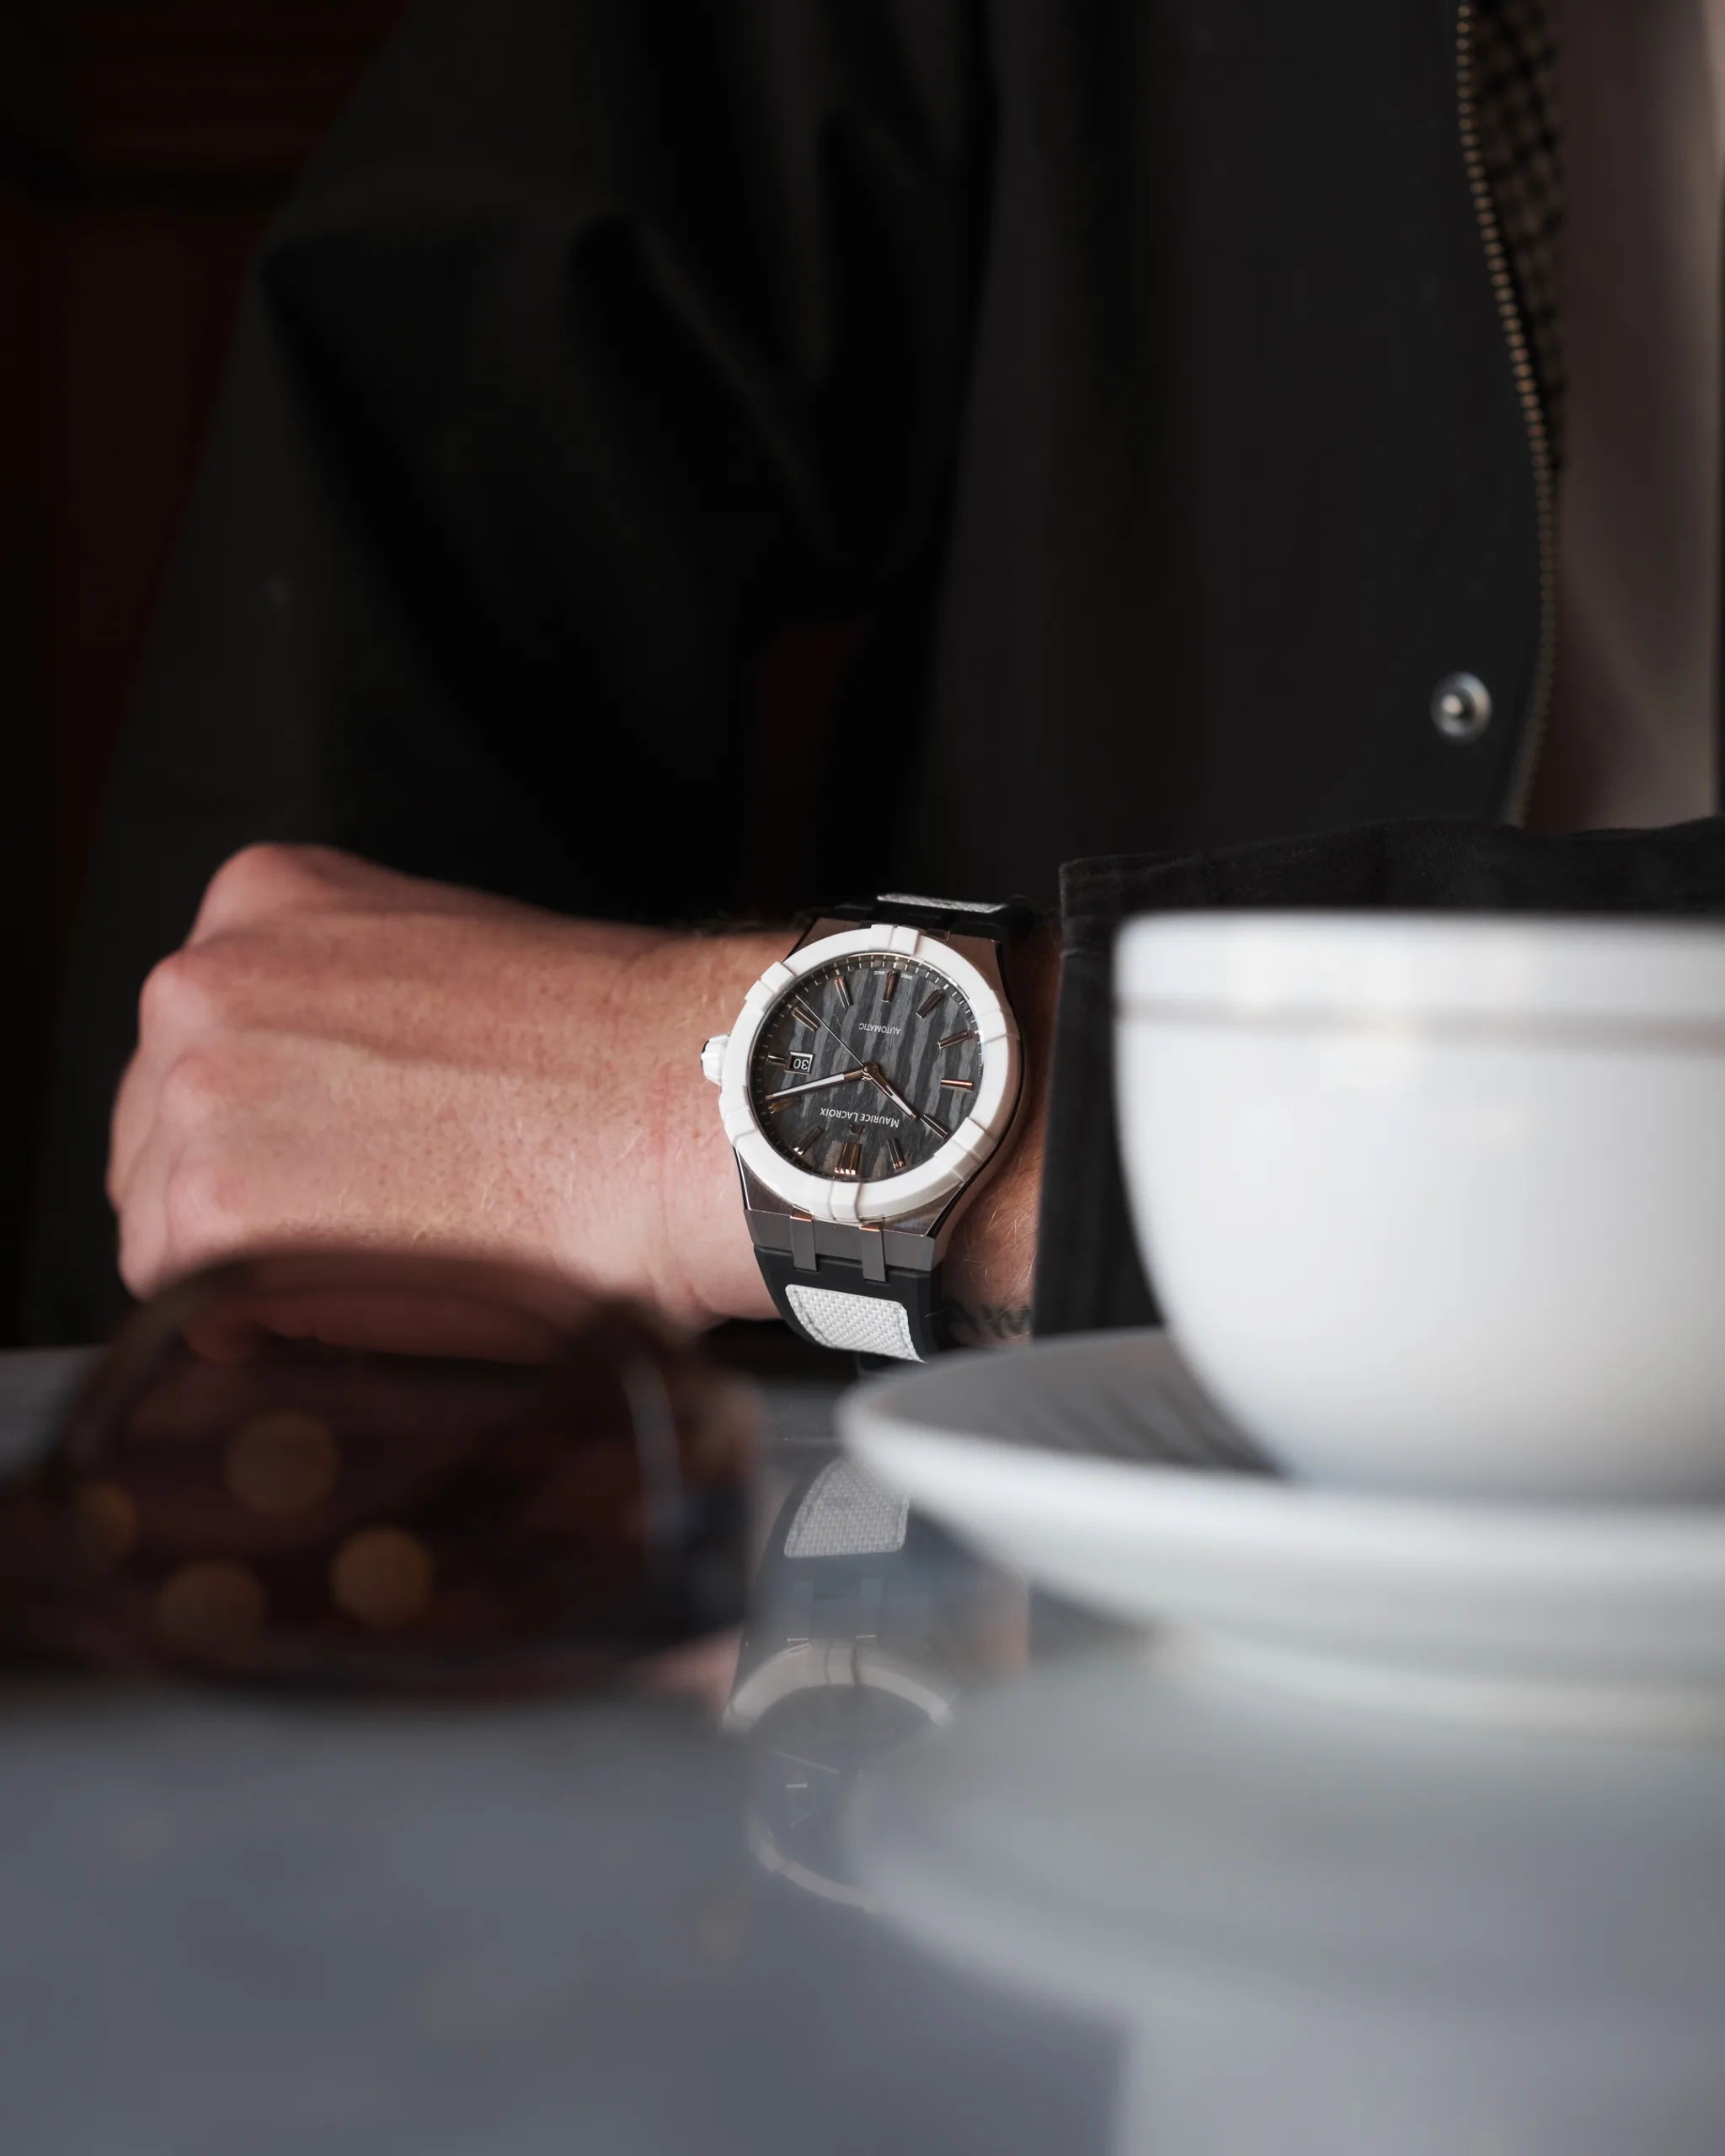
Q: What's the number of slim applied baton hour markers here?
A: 11